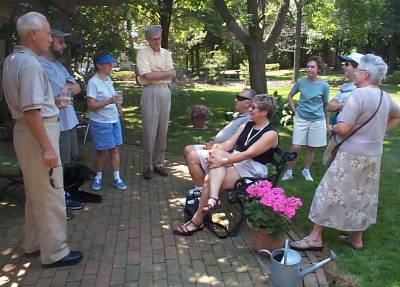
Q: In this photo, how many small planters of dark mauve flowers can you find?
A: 1